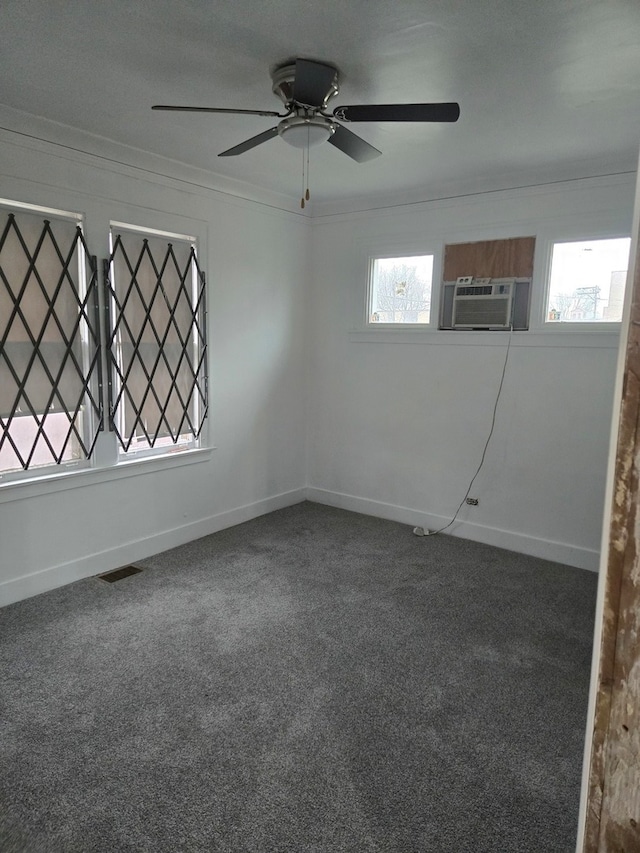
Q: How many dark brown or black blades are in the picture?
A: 5